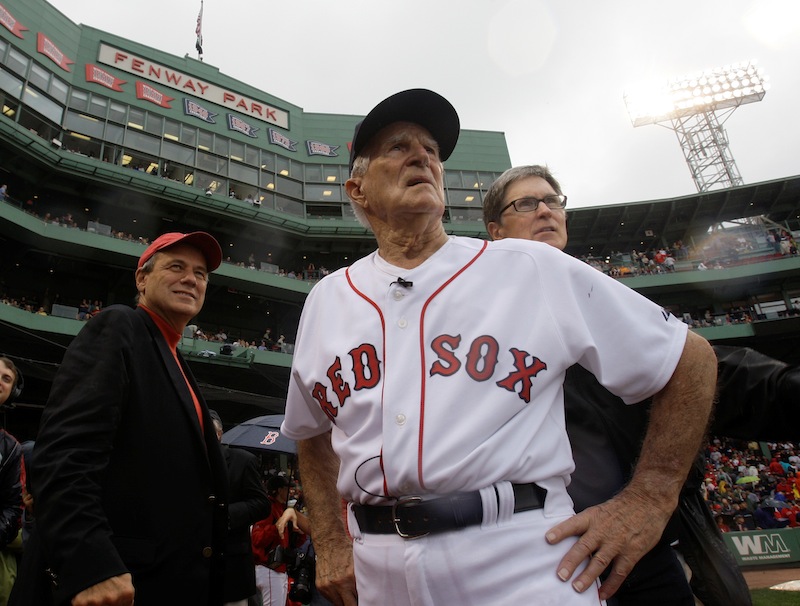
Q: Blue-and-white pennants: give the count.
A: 4